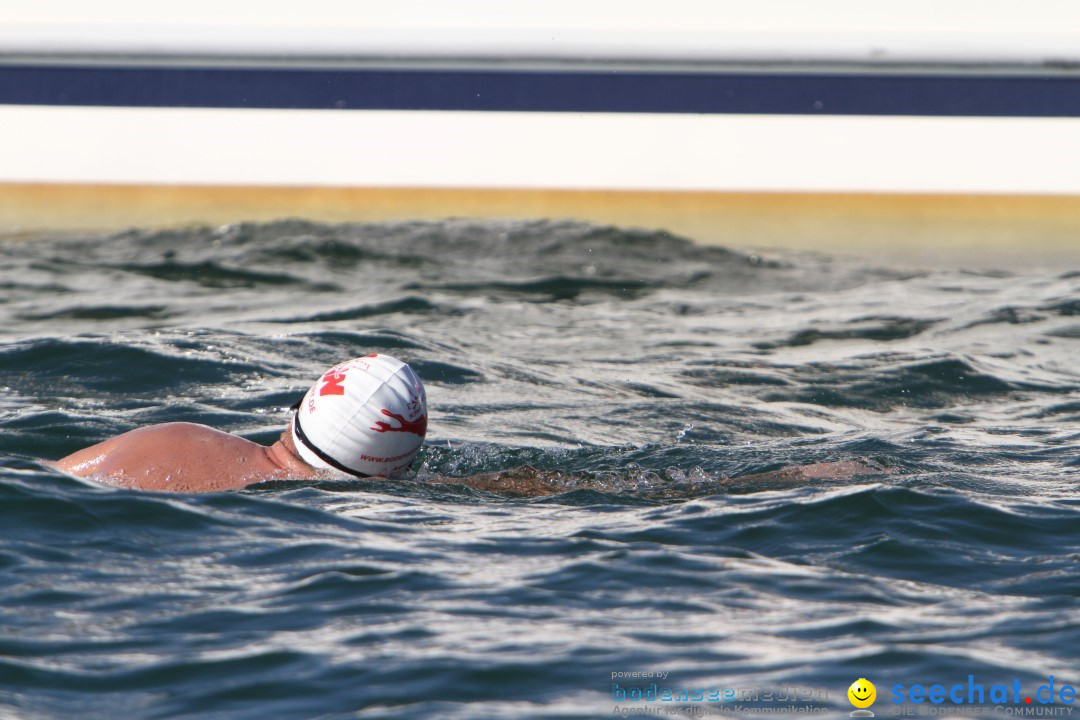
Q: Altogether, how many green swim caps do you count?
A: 0